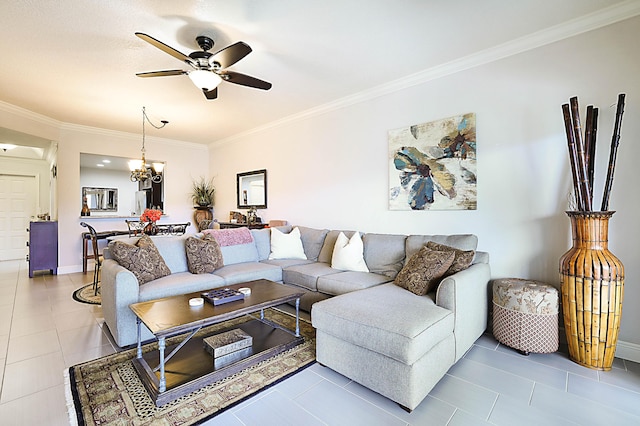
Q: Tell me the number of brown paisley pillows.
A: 4